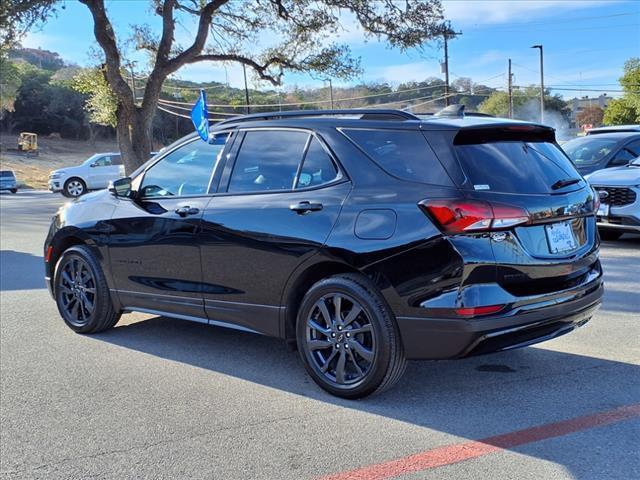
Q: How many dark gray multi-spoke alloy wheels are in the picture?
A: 2